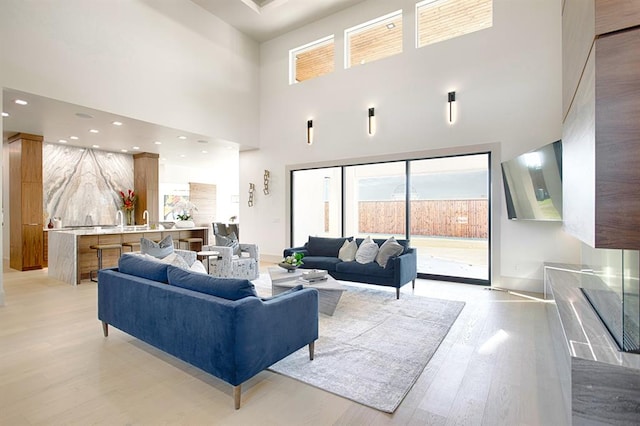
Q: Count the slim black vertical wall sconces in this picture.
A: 3